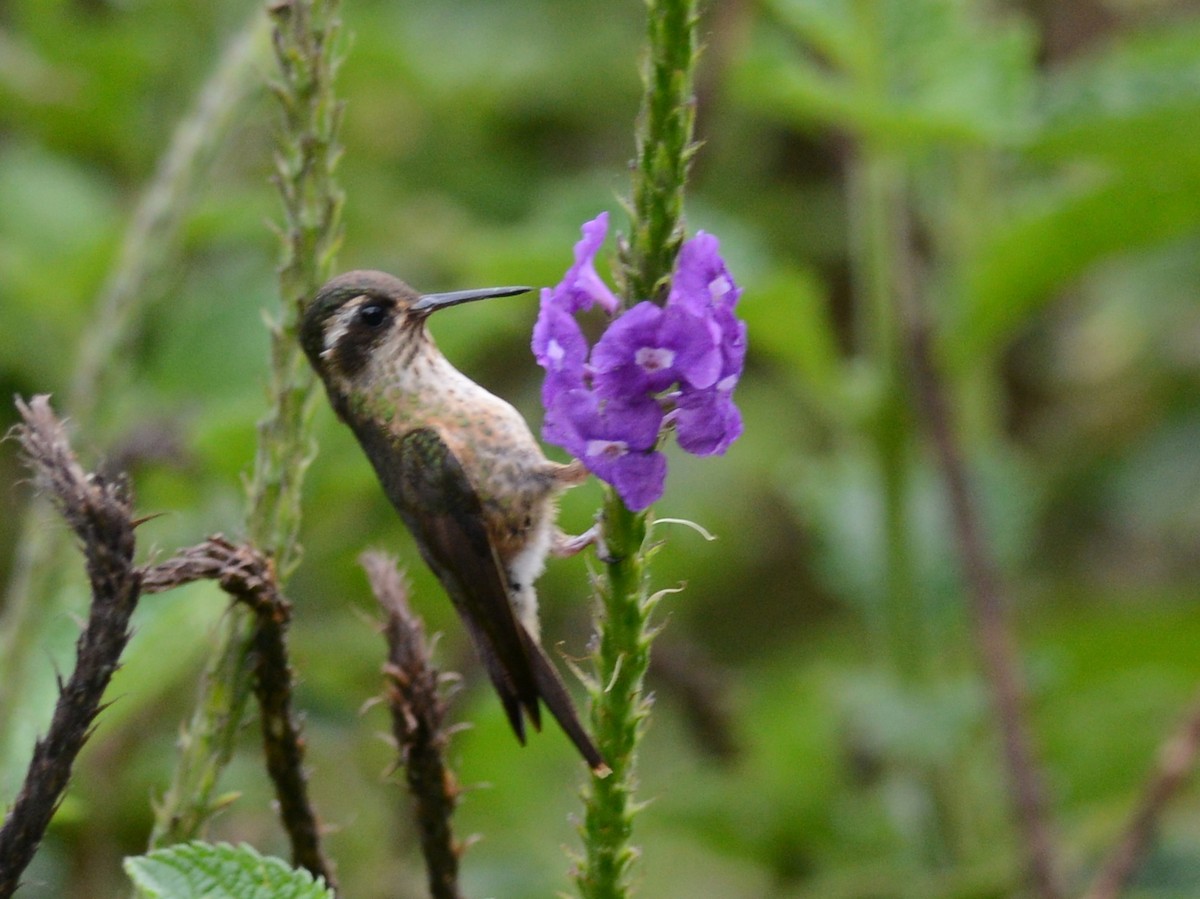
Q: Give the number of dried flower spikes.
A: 3